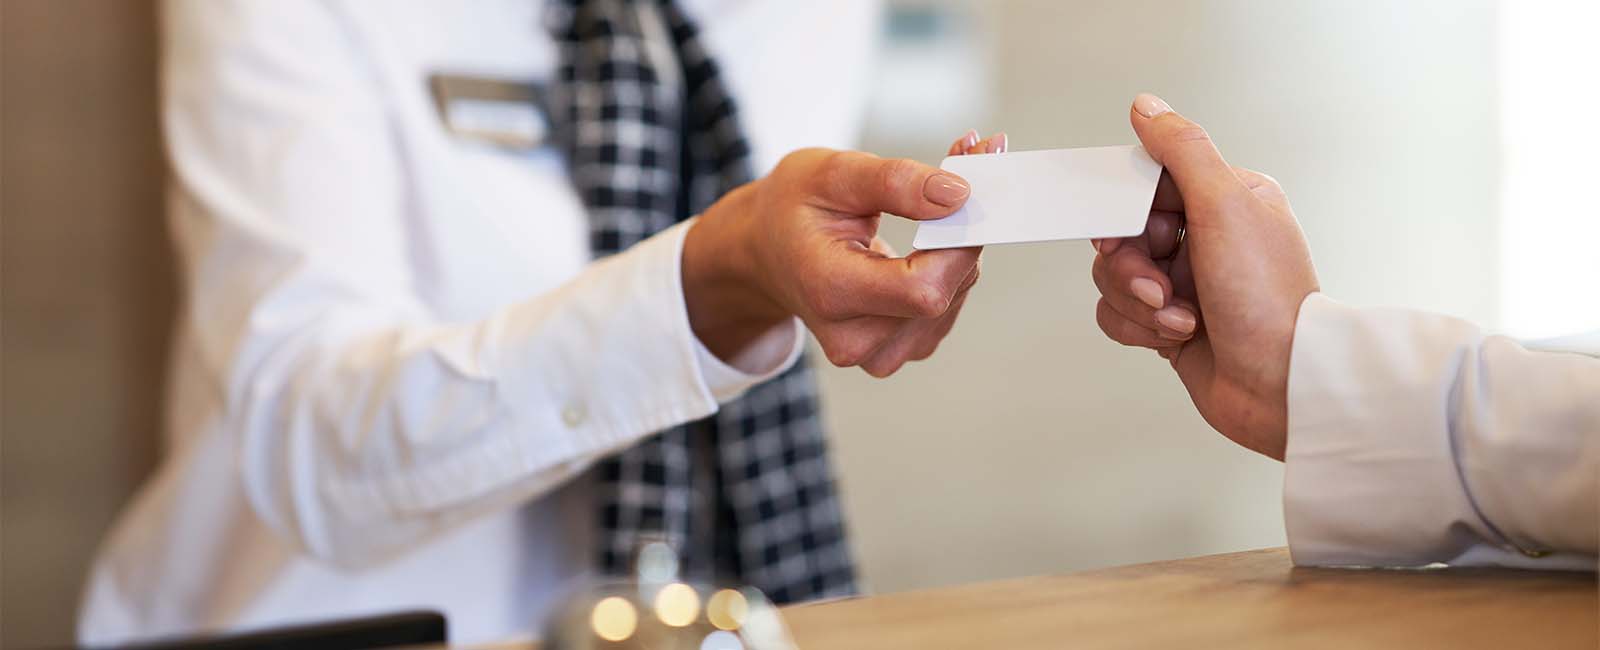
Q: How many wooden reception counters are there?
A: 1